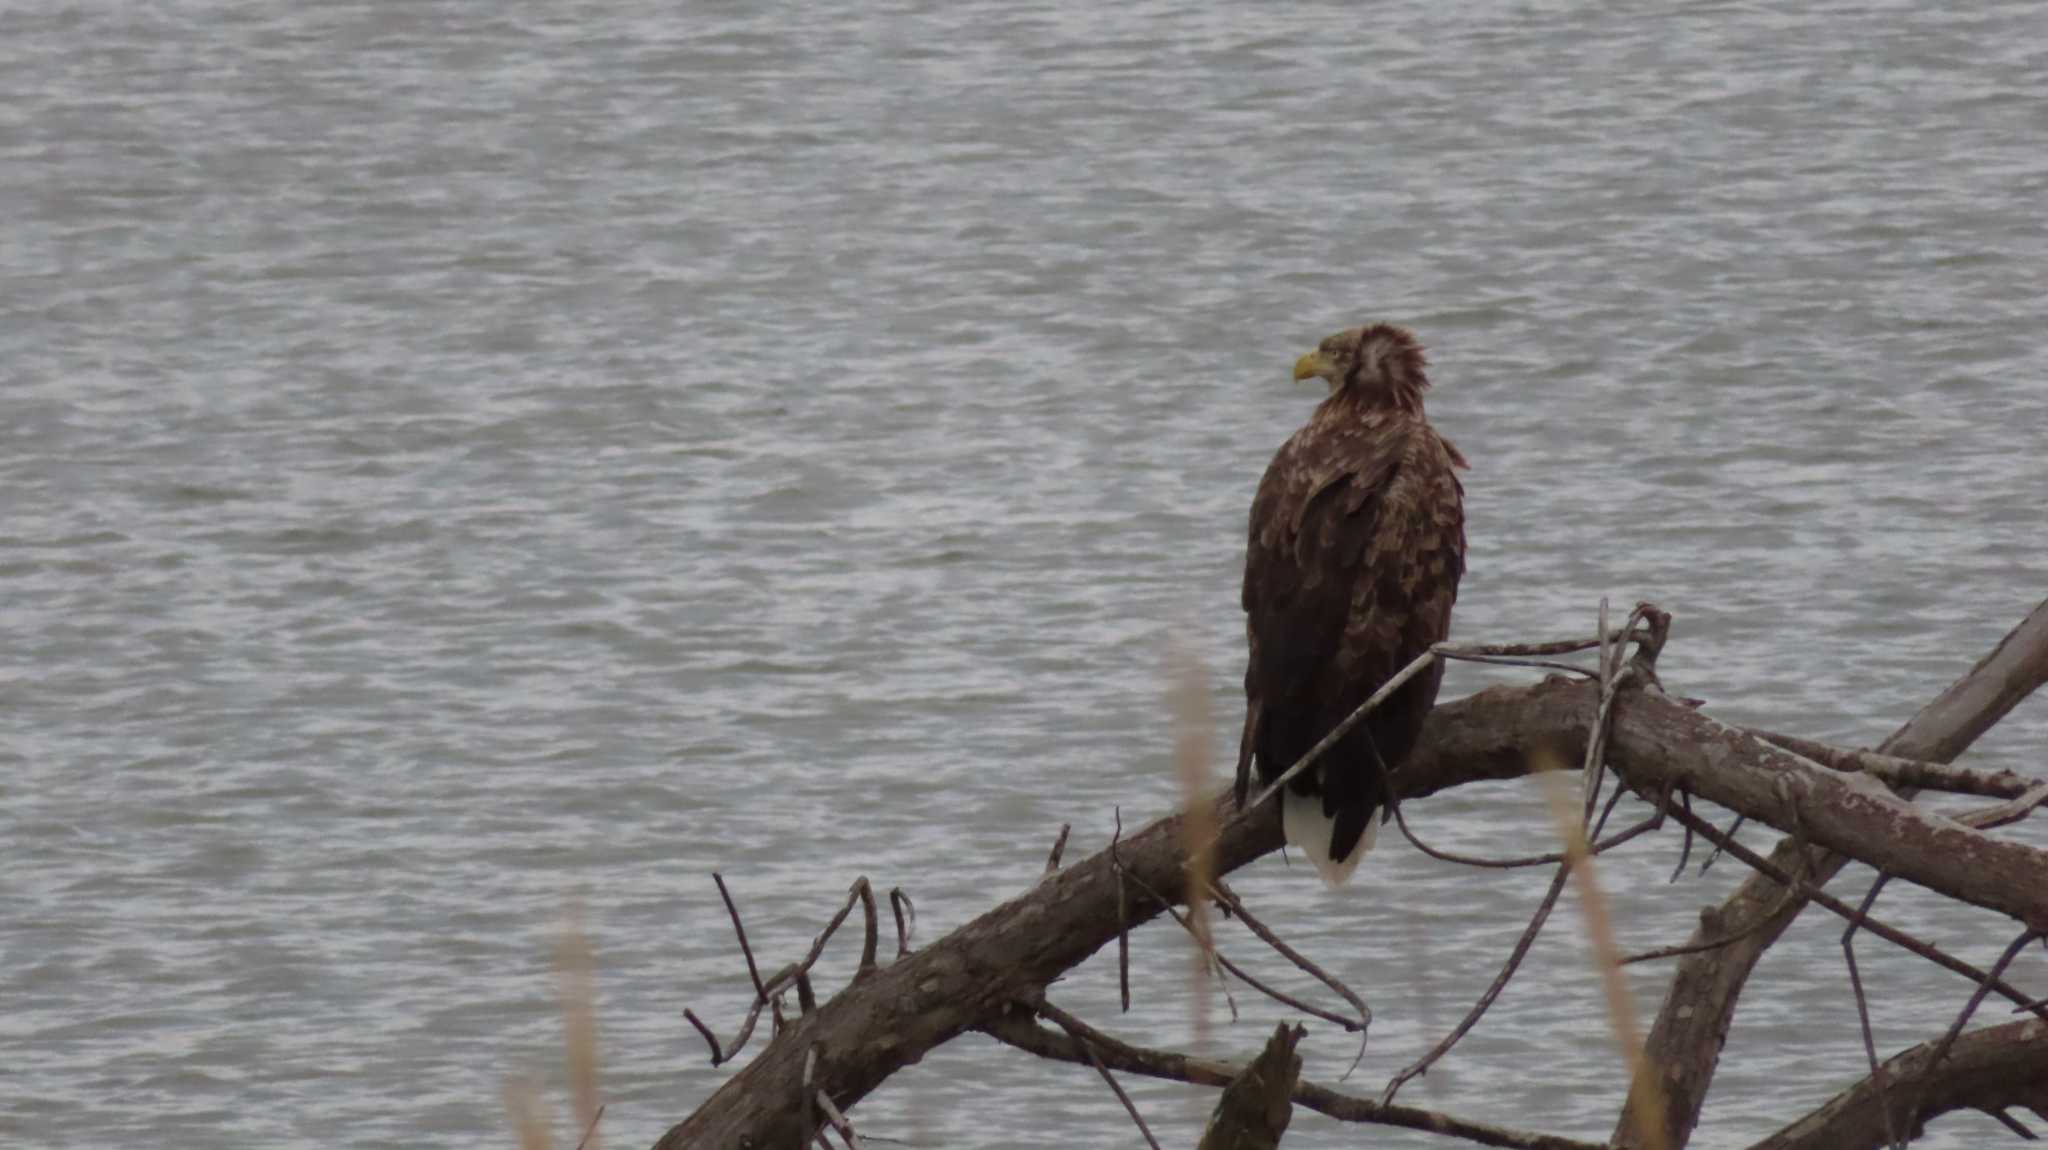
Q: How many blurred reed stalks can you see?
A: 4